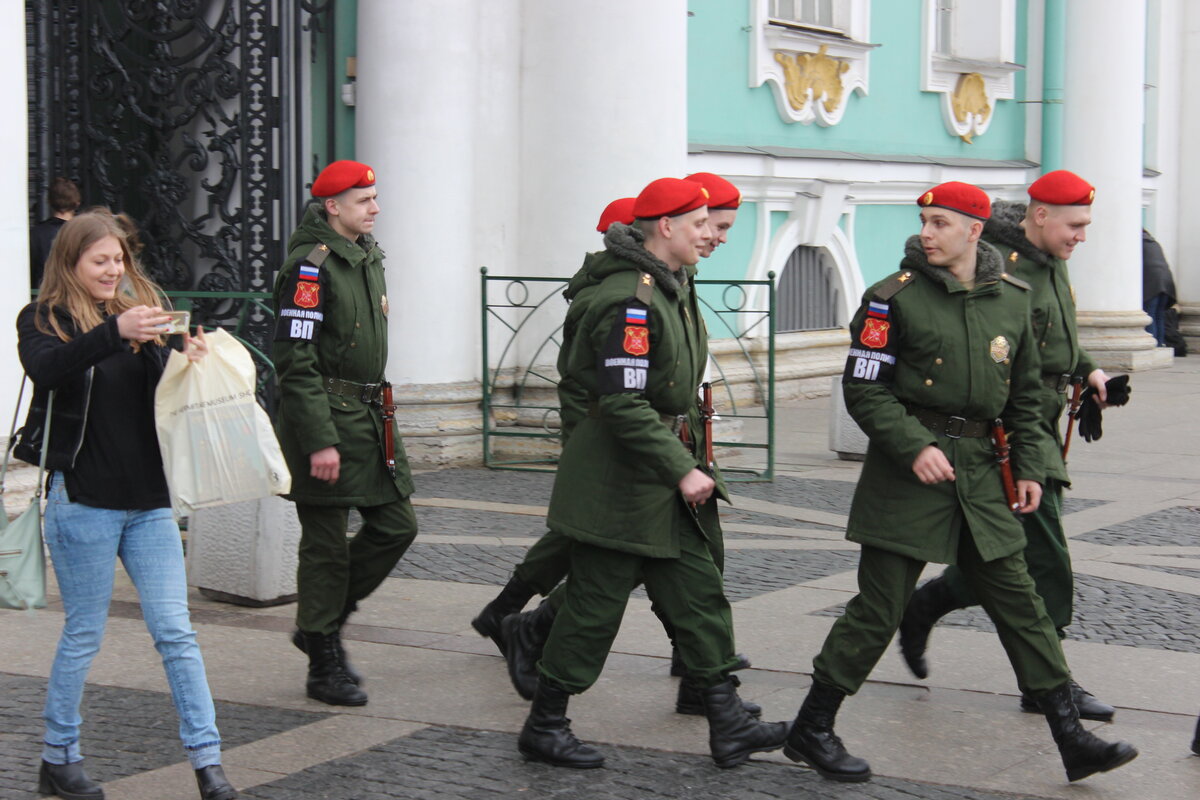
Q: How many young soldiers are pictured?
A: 6